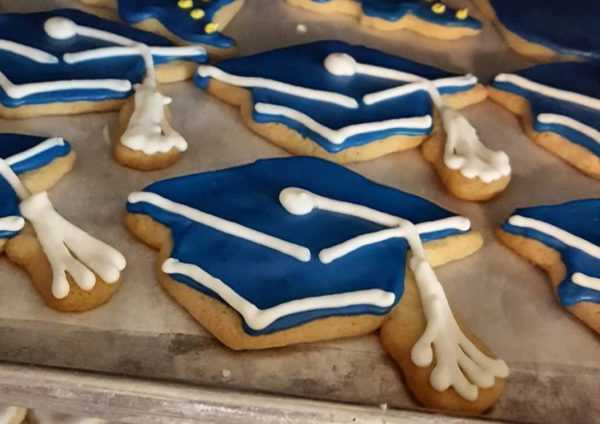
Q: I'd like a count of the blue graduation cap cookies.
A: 6